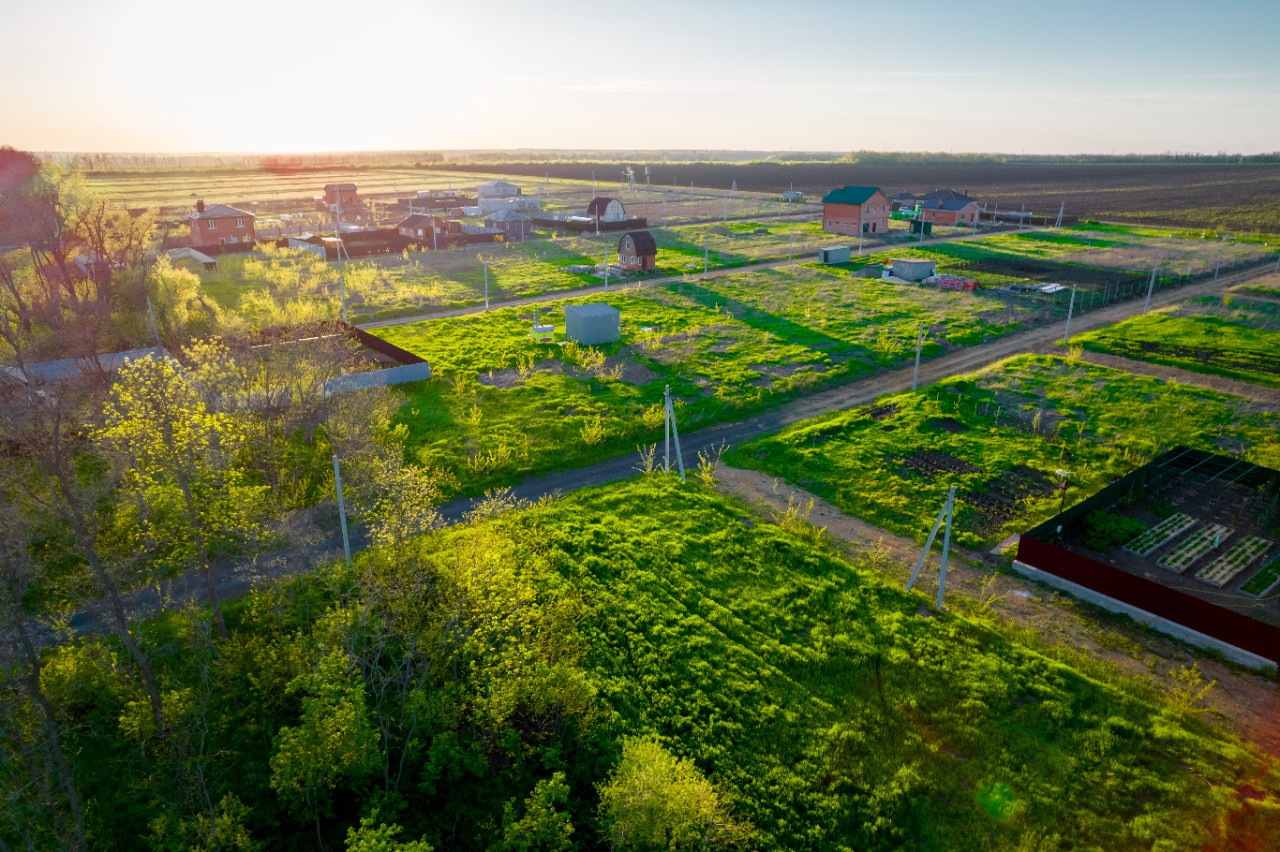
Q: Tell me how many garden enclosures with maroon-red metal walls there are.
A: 1